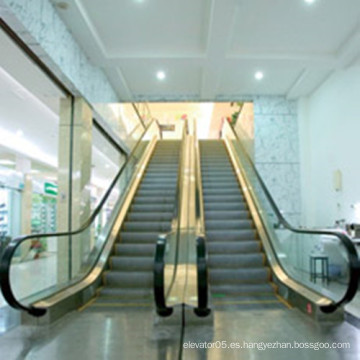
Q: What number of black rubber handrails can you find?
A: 4